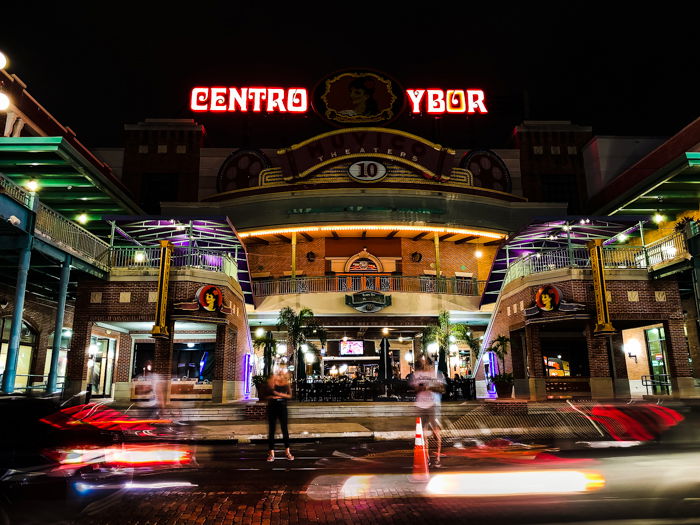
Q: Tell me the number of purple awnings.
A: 2